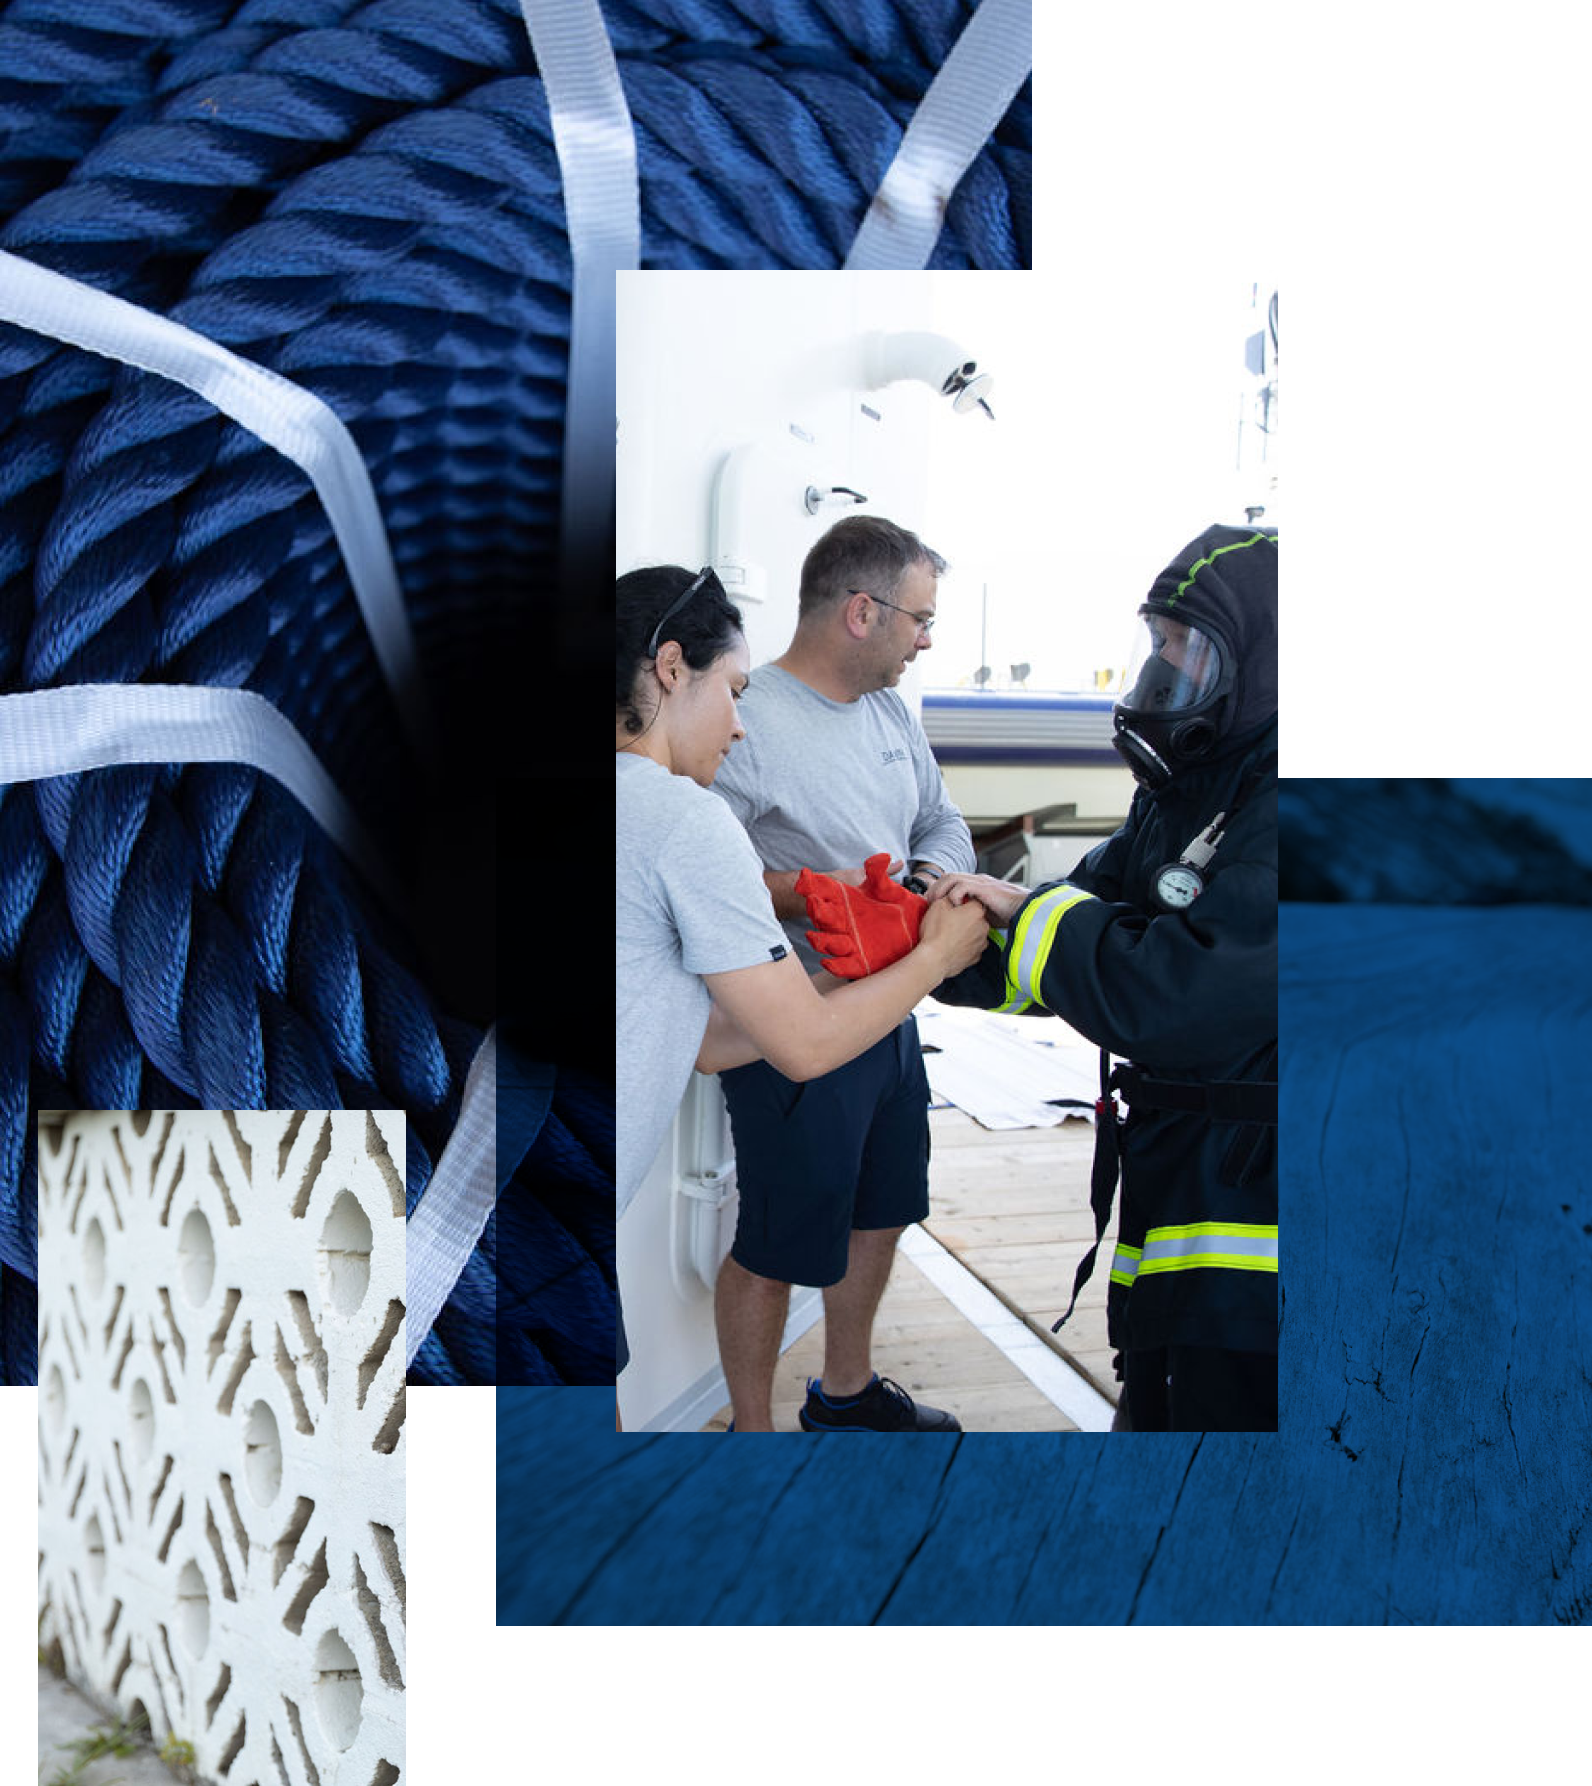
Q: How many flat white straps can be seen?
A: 5